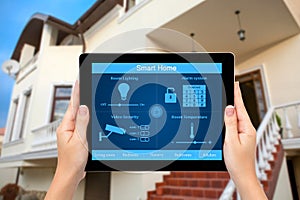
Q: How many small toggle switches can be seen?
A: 3